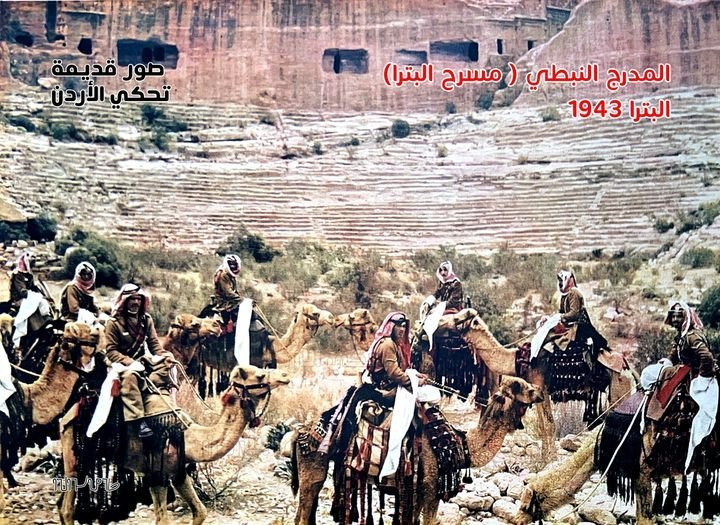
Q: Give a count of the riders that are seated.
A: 8